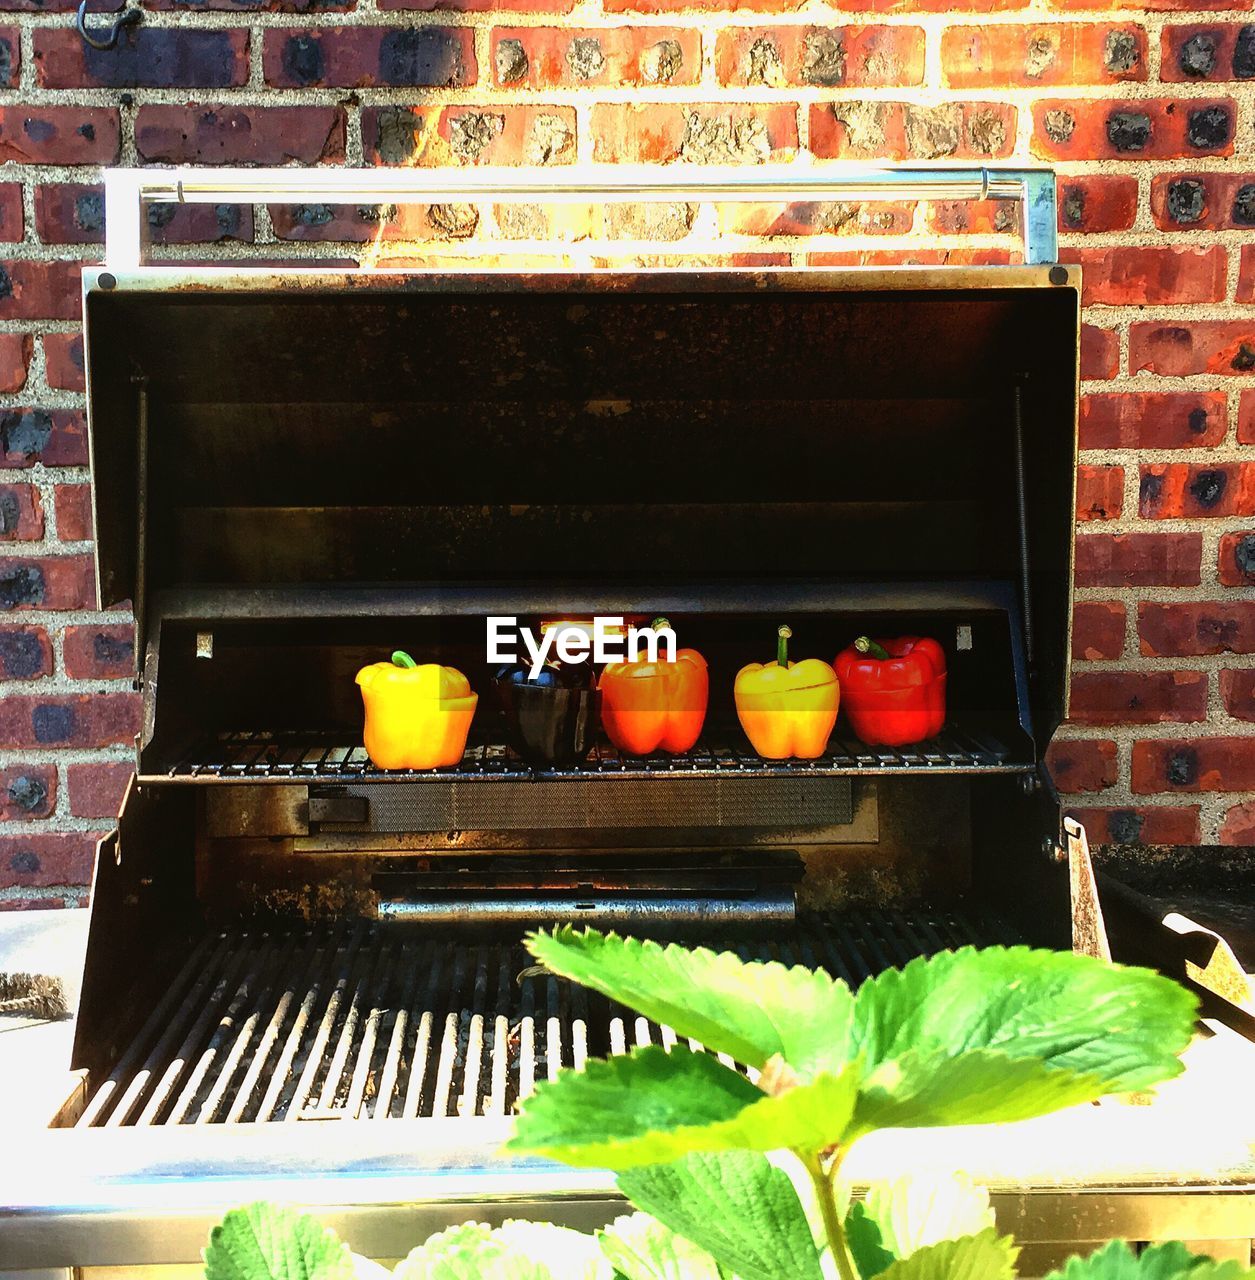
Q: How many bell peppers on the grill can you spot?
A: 5